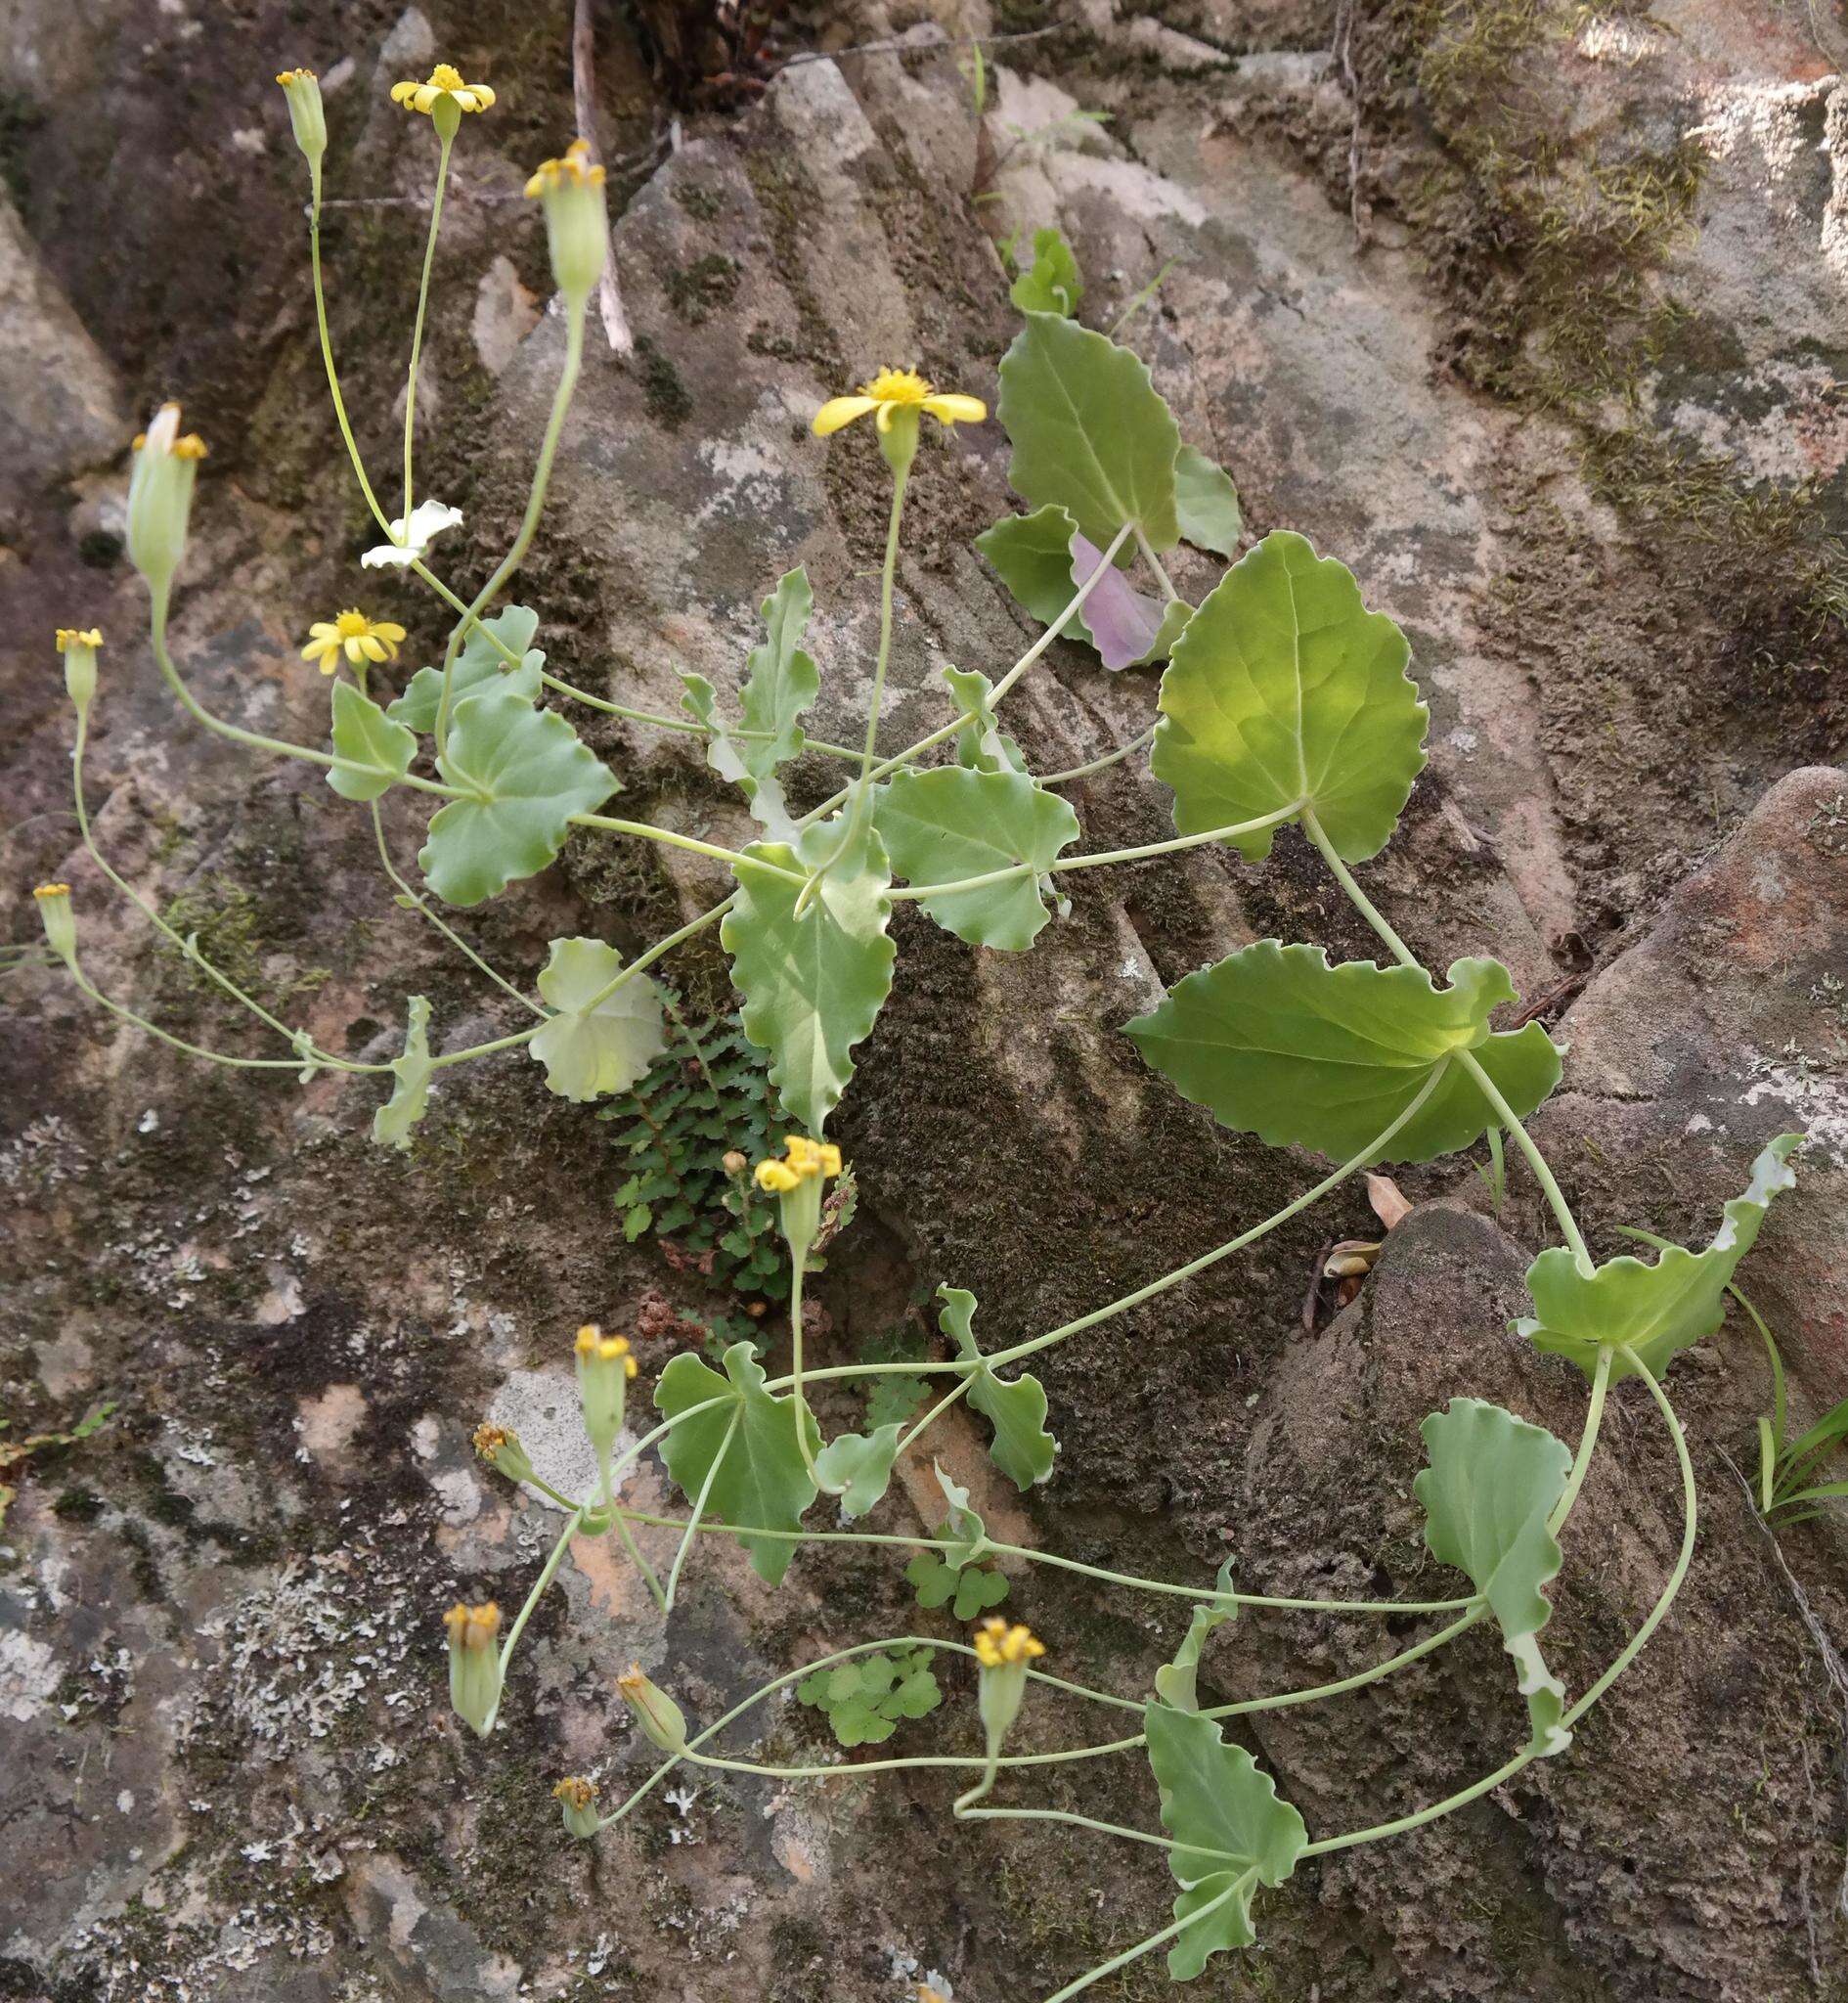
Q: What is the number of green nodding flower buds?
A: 0